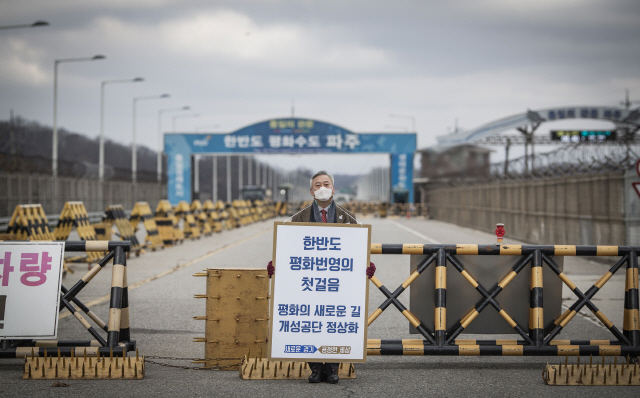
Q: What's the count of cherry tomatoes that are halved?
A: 0